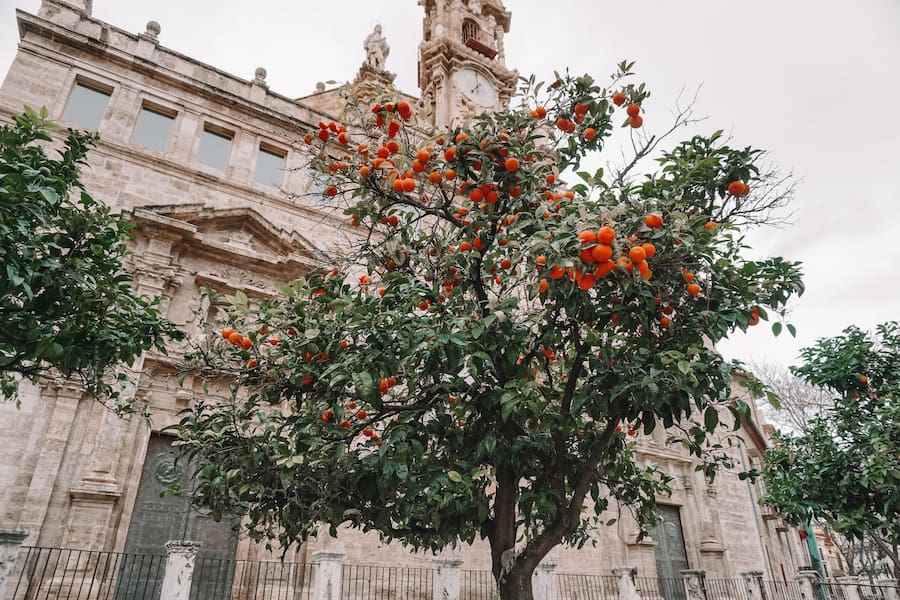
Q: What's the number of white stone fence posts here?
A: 11